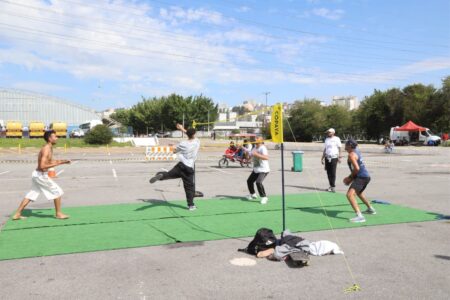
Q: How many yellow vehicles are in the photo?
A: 3